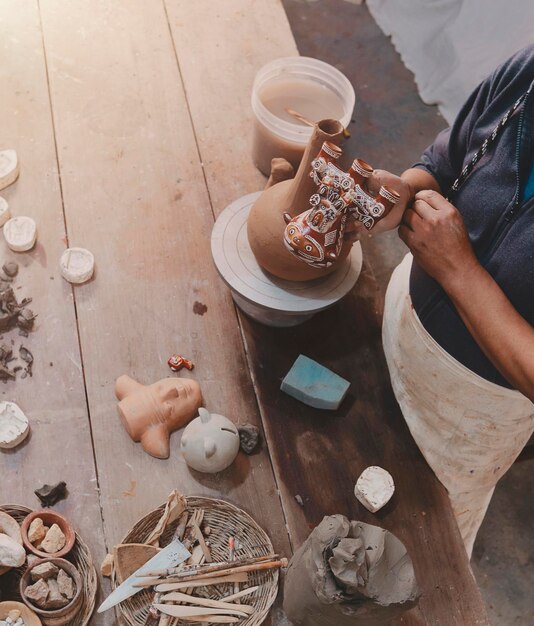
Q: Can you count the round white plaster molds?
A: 6